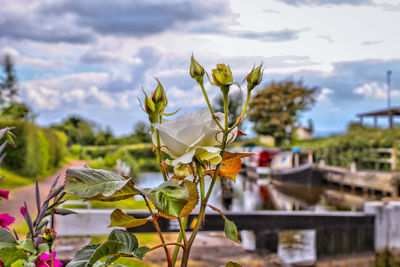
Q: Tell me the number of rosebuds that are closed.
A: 4